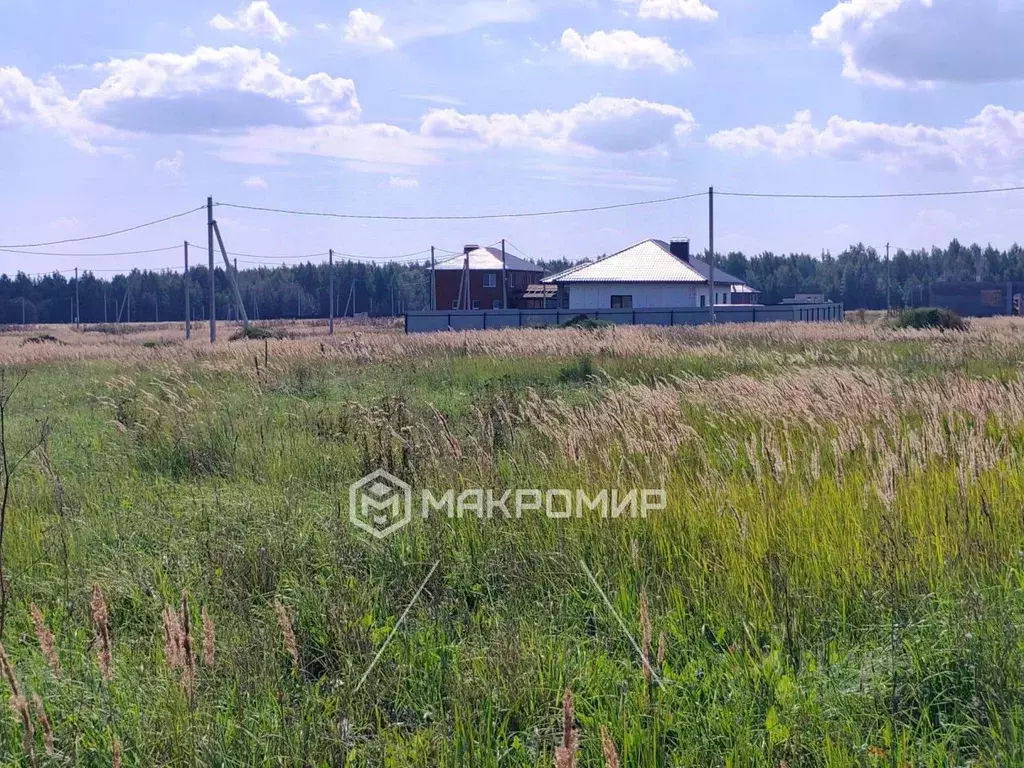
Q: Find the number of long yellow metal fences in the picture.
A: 0